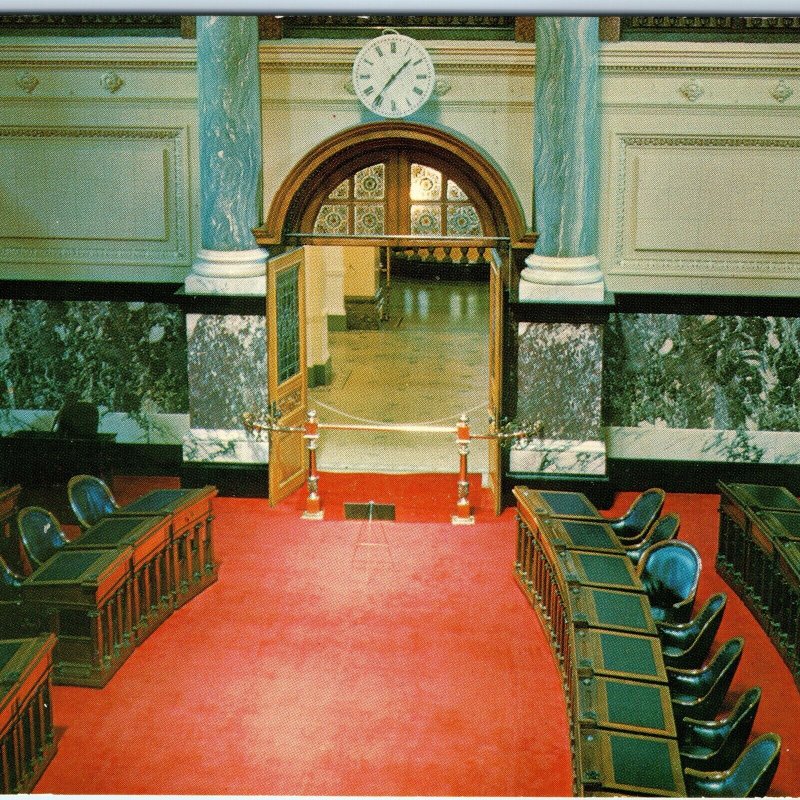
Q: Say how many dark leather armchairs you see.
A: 10